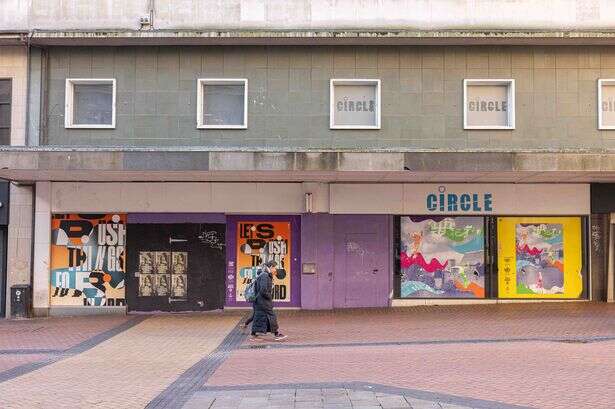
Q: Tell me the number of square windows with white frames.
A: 5